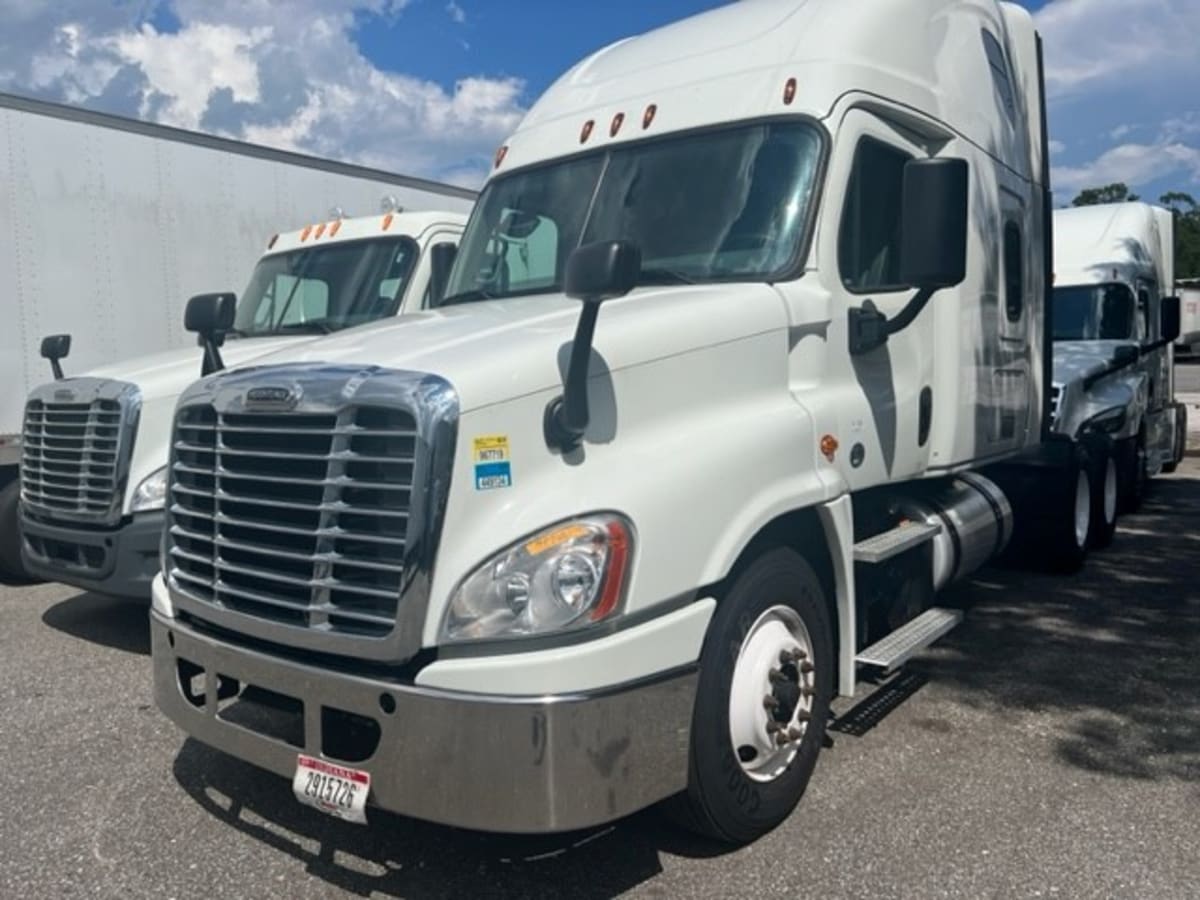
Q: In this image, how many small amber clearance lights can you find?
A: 10